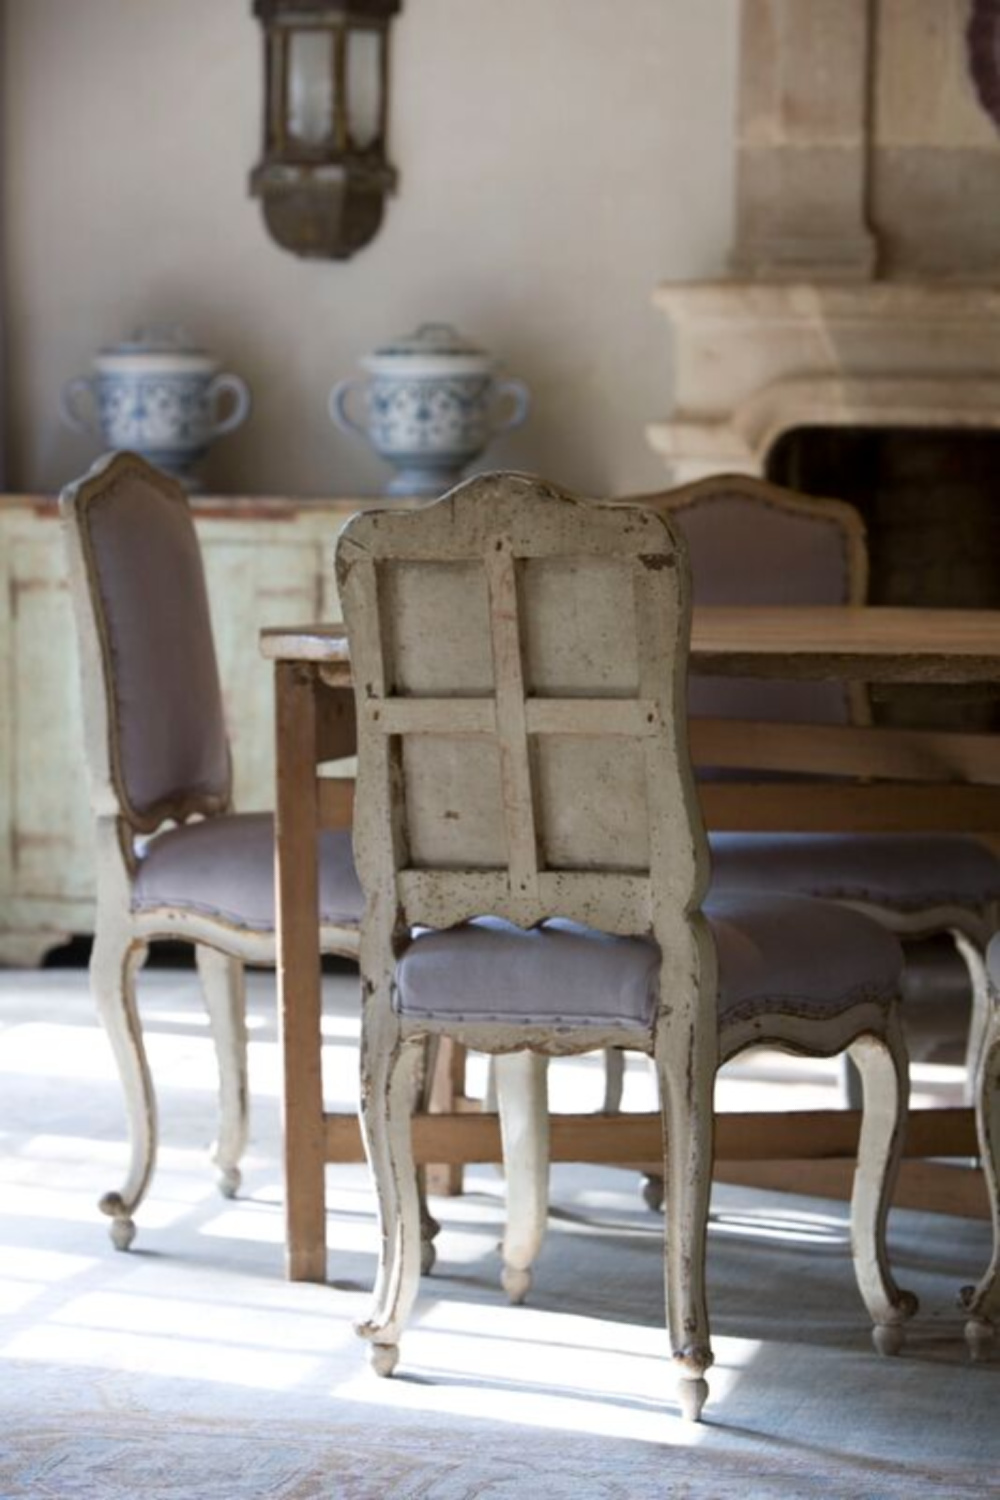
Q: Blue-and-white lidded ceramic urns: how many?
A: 2